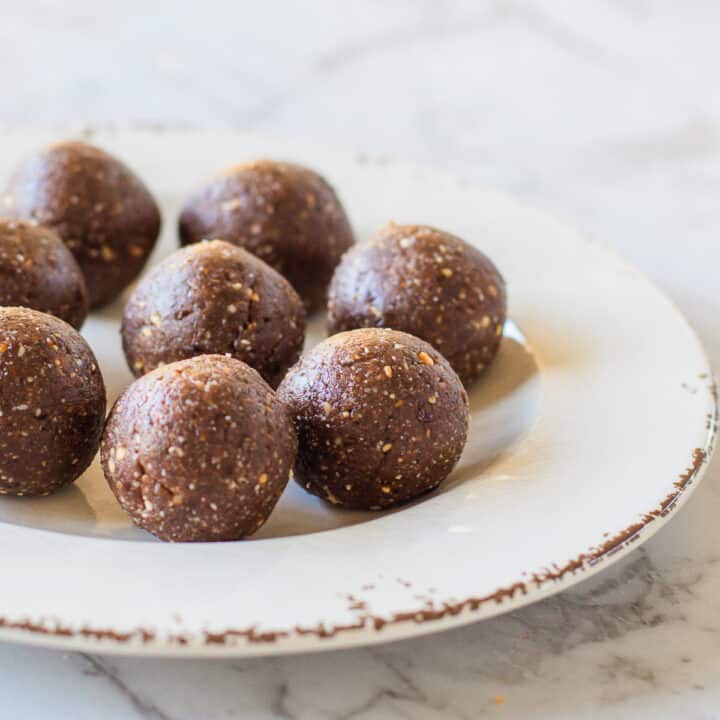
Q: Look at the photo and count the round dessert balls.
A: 8